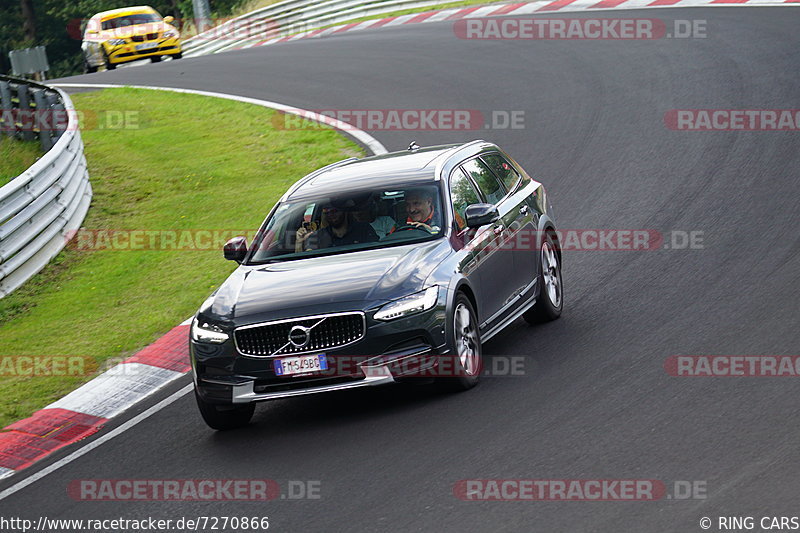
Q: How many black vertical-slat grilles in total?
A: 1